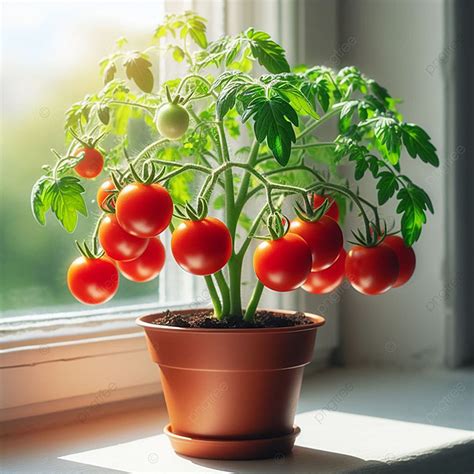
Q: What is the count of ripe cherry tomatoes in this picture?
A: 13